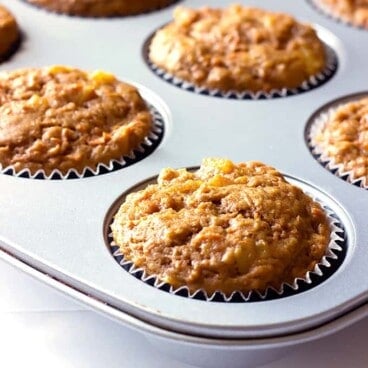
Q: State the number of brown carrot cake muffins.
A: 7